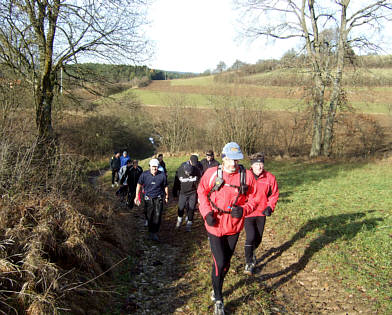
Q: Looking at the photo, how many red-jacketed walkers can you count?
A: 2